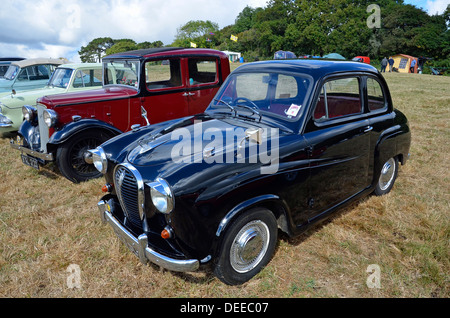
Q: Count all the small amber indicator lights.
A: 2